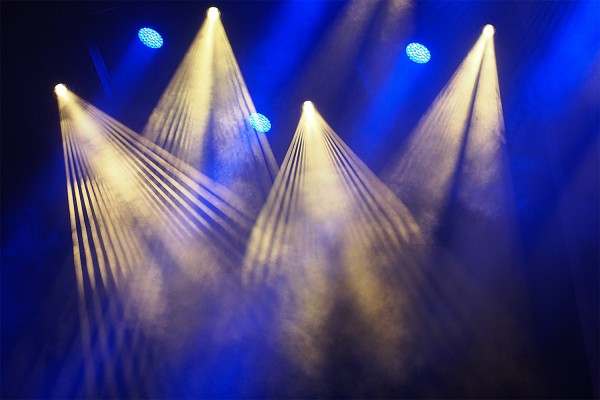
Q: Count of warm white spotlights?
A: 4